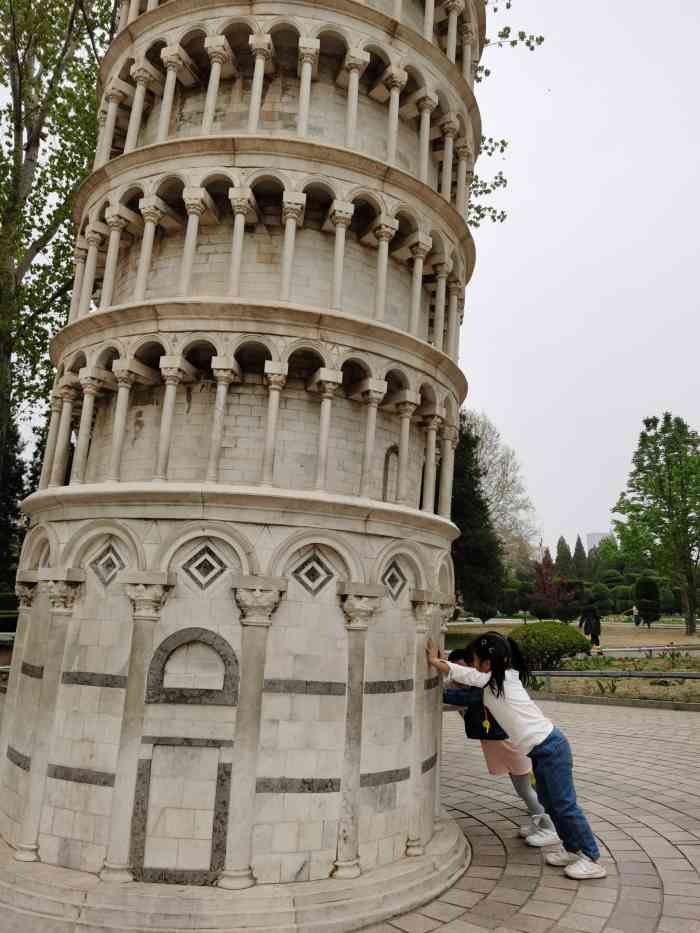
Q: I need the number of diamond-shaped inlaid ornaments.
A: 4